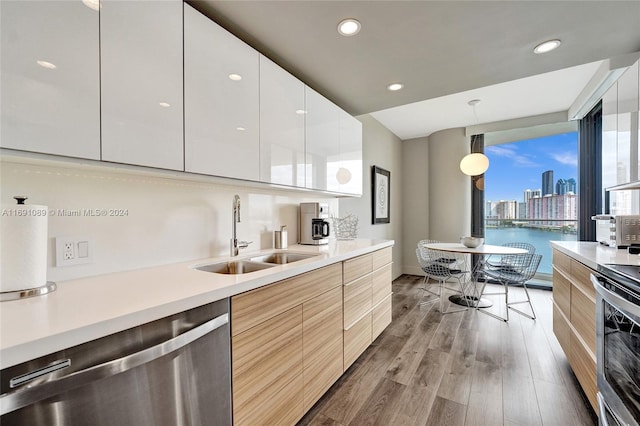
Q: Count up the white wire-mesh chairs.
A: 4